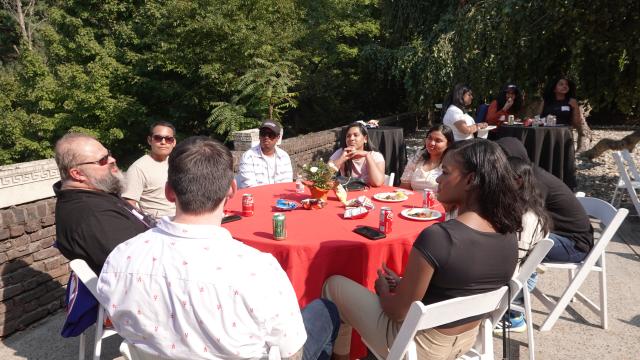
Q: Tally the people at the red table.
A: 9